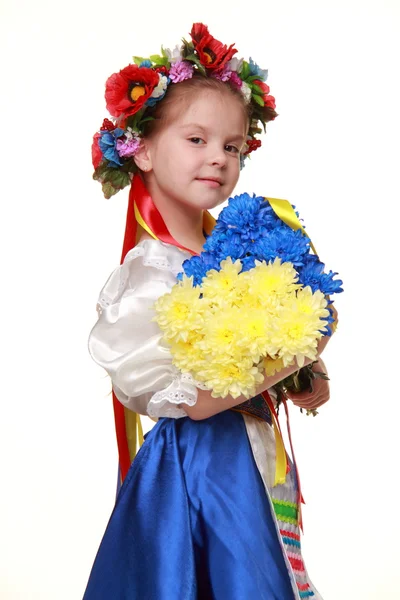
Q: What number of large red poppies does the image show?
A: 2